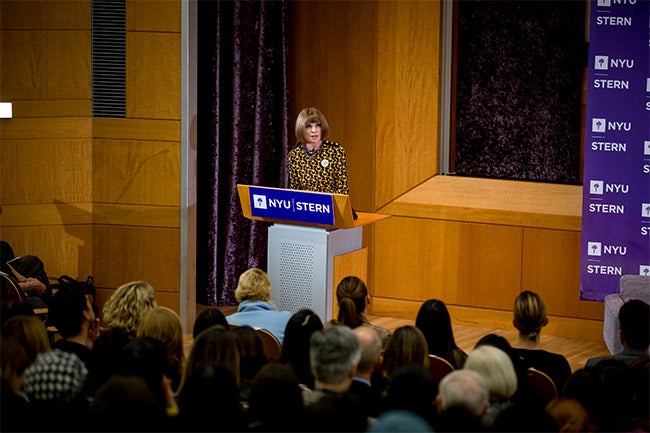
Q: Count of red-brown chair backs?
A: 4